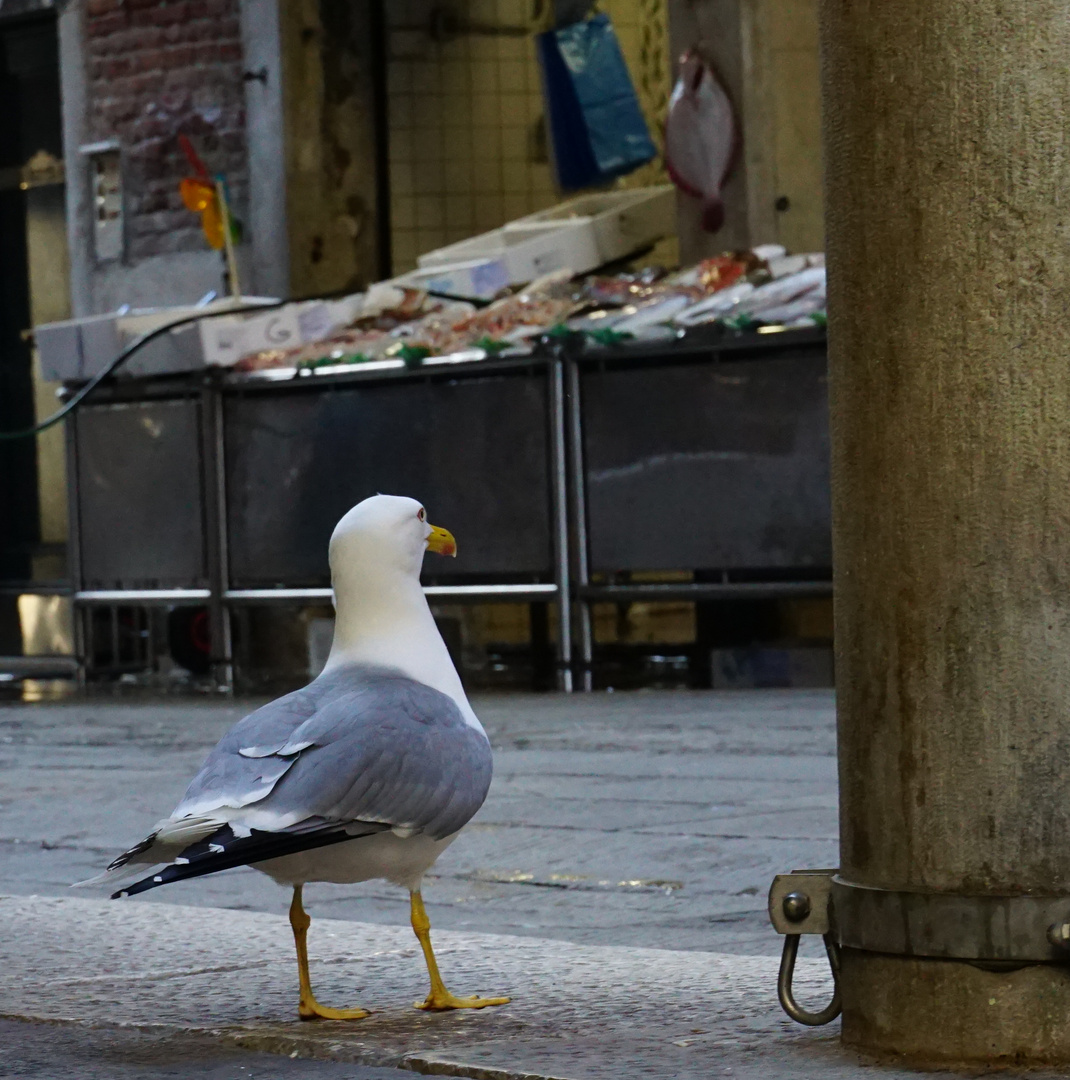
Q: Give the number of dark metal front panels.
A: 3